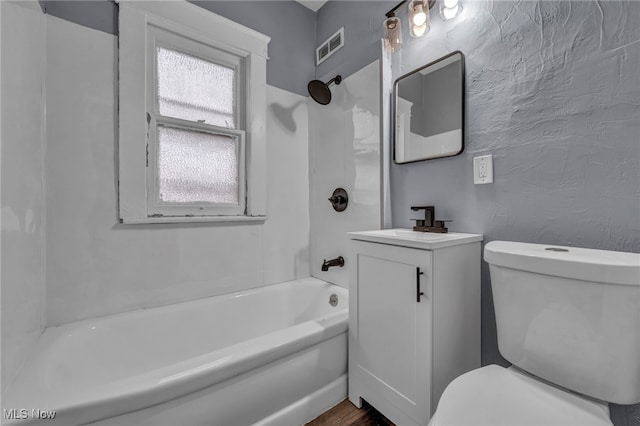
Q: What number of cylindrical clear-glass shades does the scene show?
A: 3